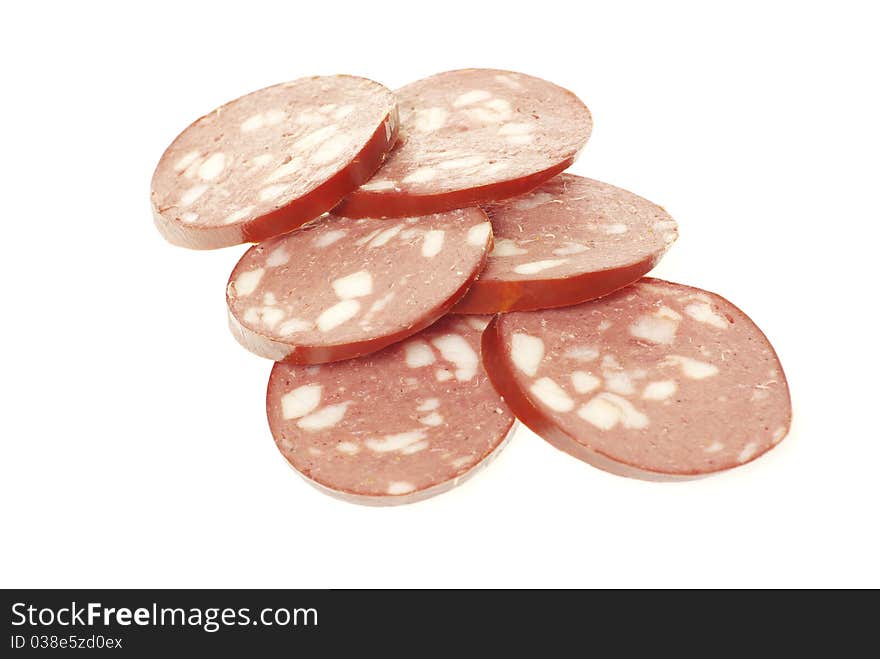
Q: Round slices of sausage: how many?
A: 6